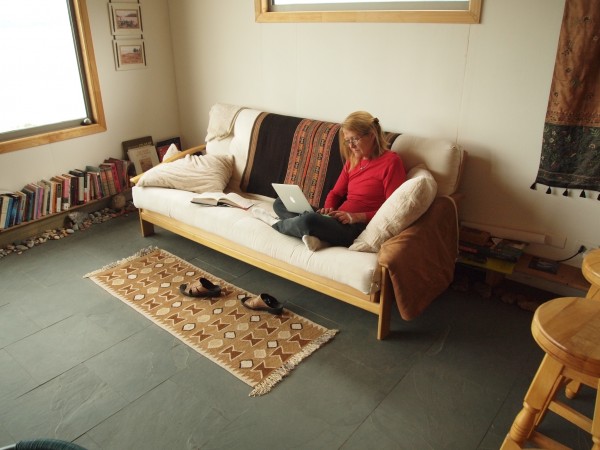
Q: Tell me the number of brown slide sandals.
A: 2